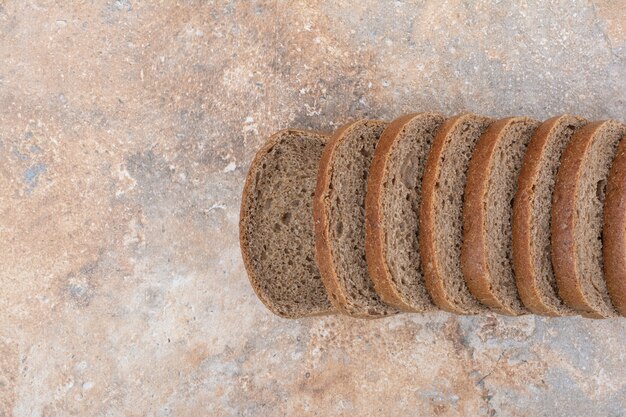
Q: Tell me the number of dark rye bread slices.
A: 8